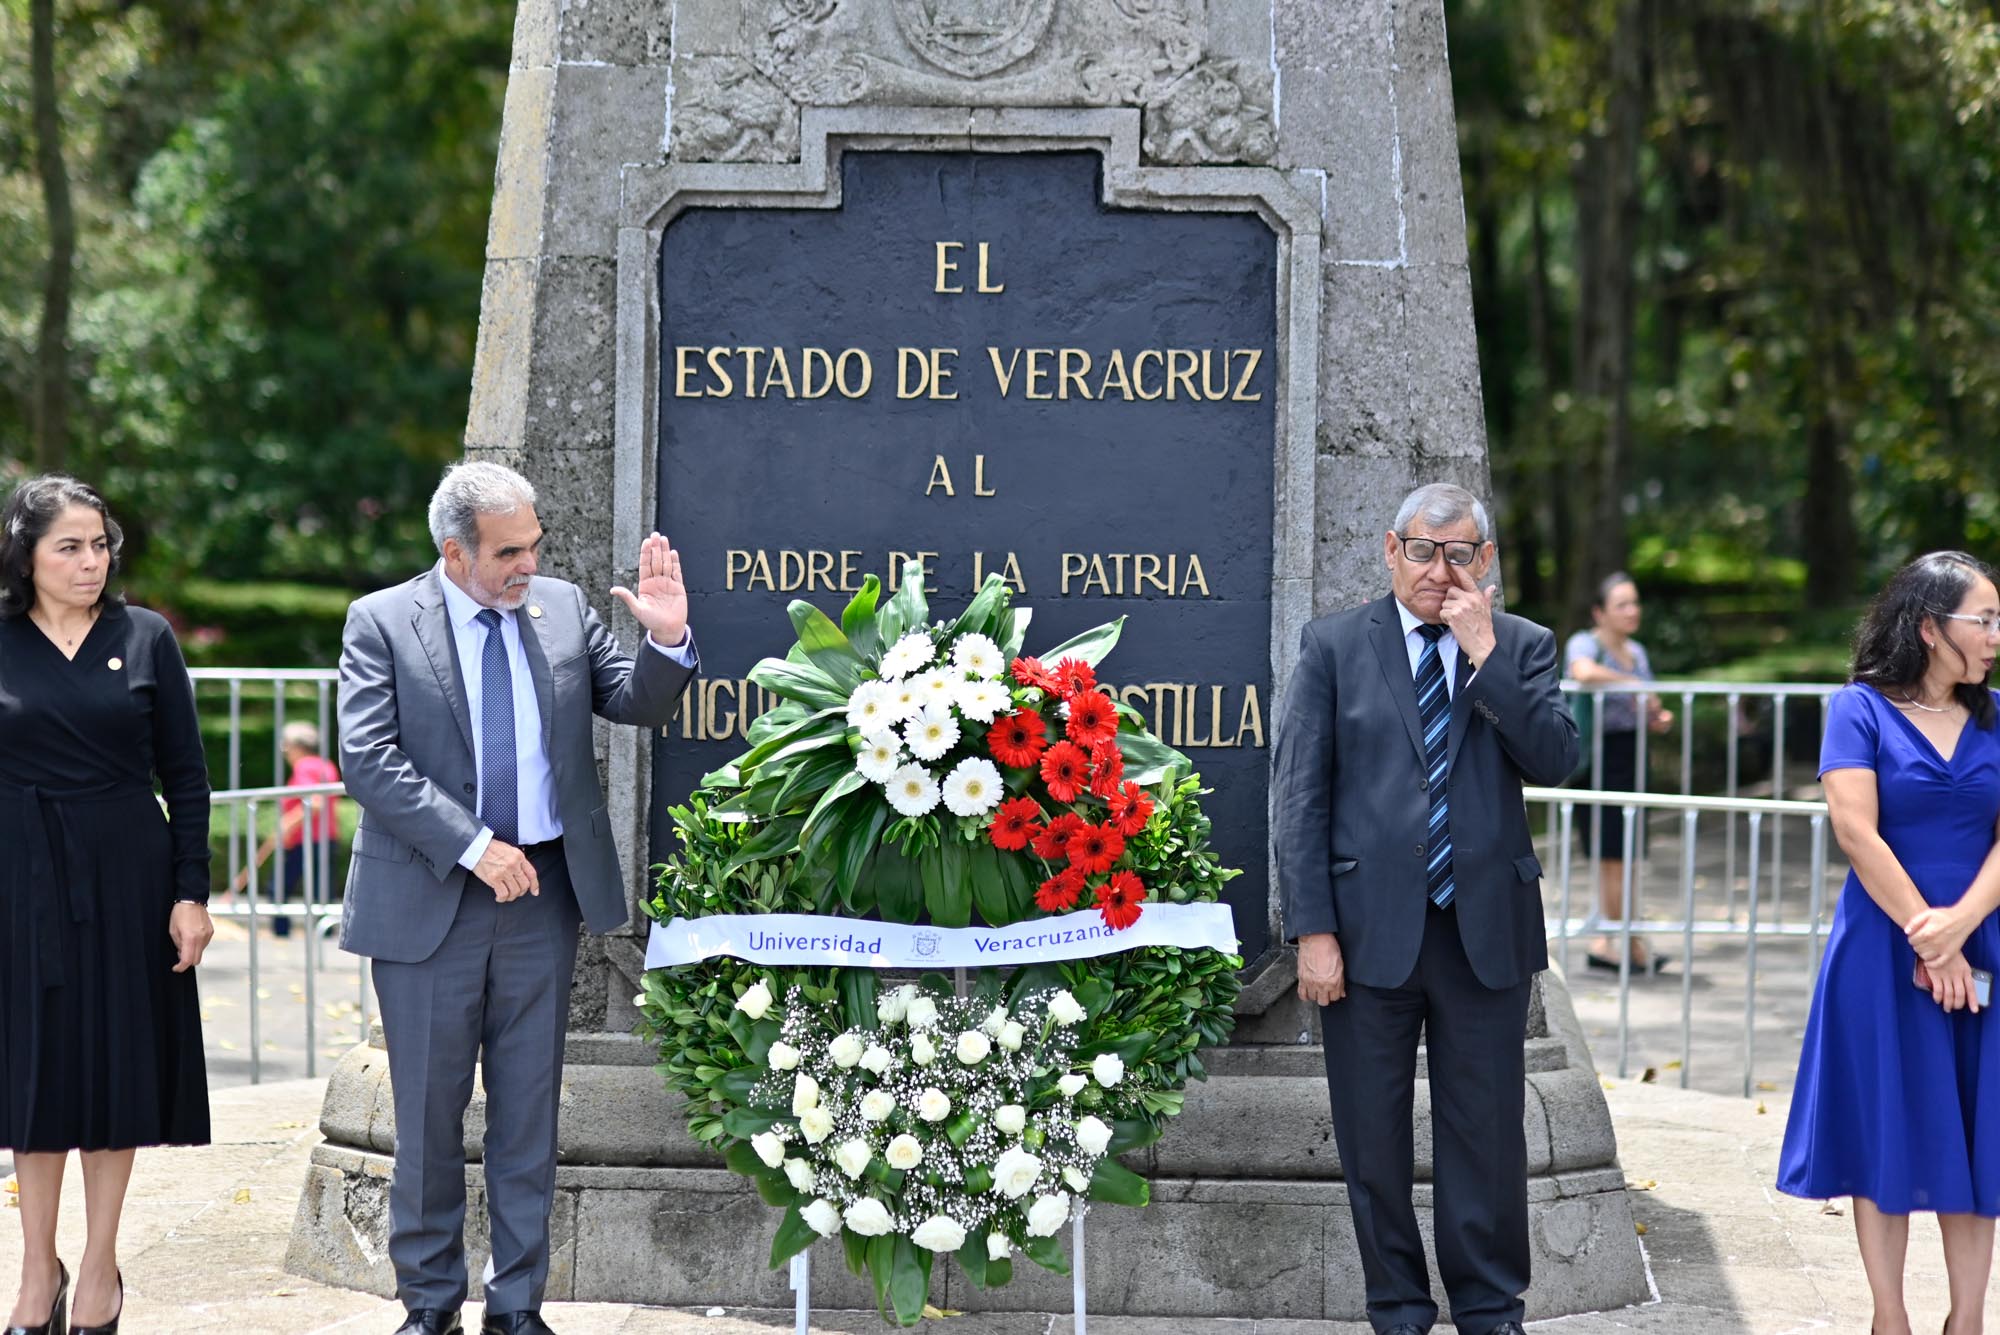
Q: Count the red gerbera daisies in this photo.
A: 12